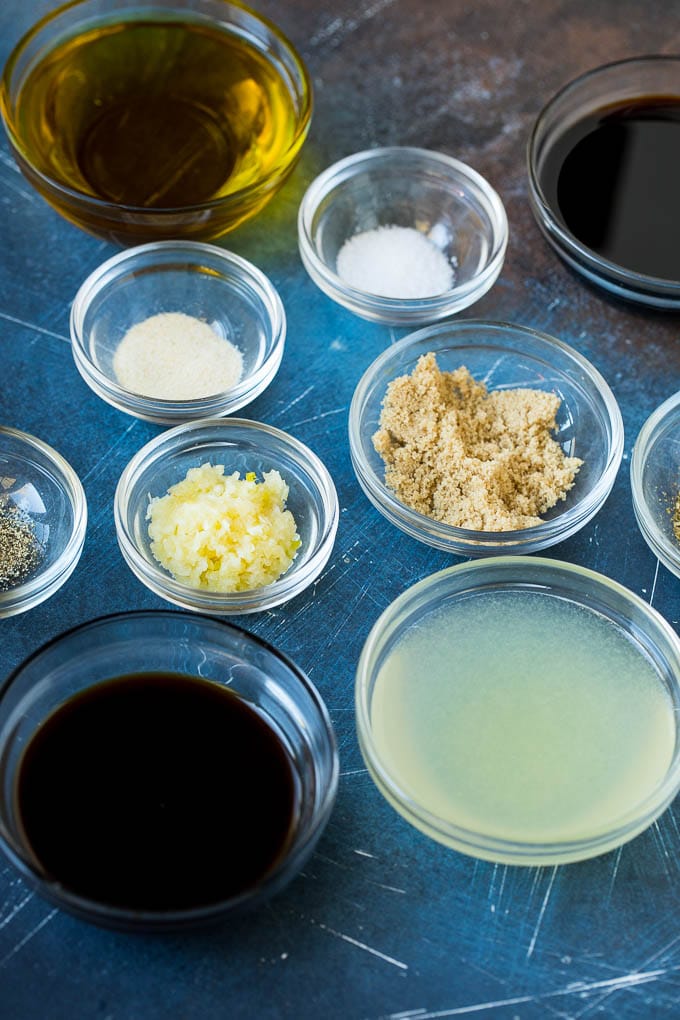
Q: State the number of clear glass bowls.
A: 10